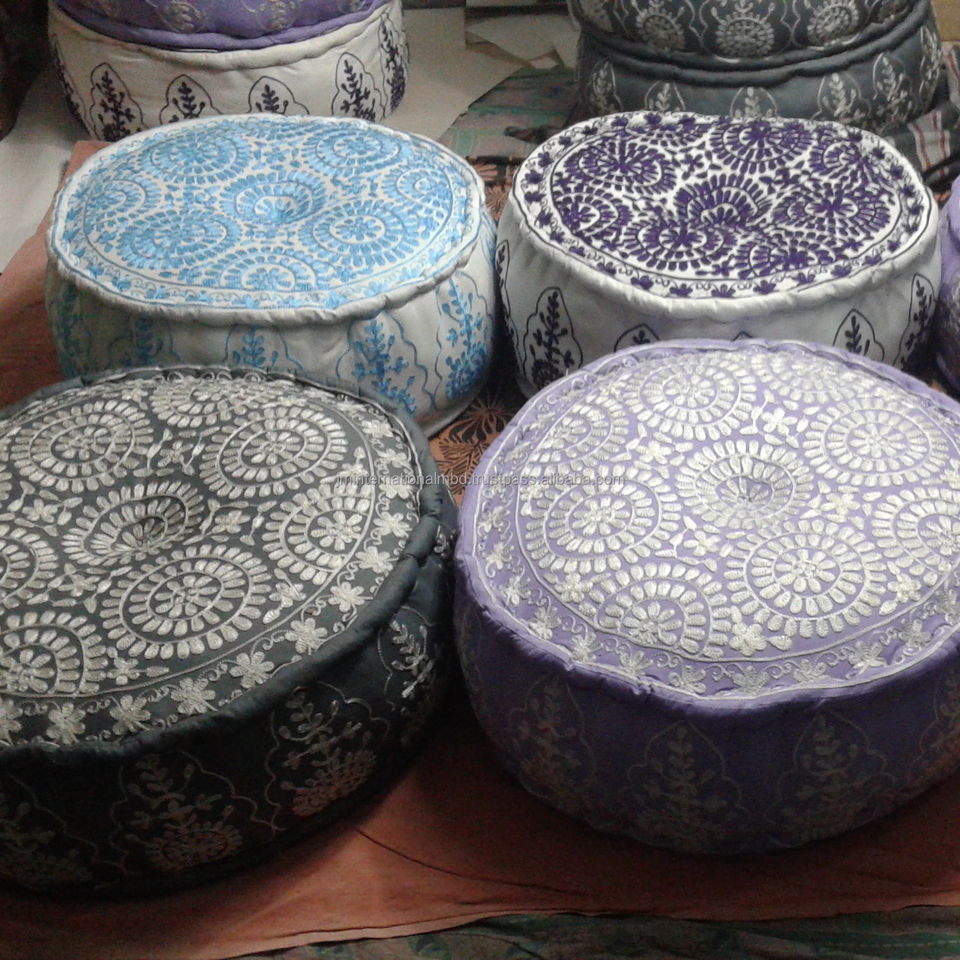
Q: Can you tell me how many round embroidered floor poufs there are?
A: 9